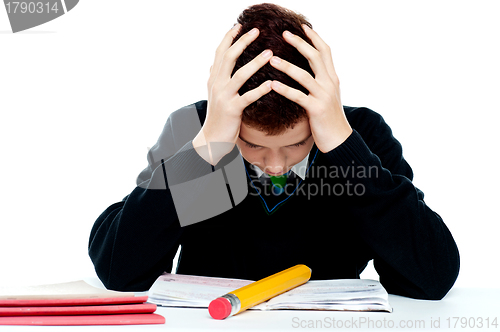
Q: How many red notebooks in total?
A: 3